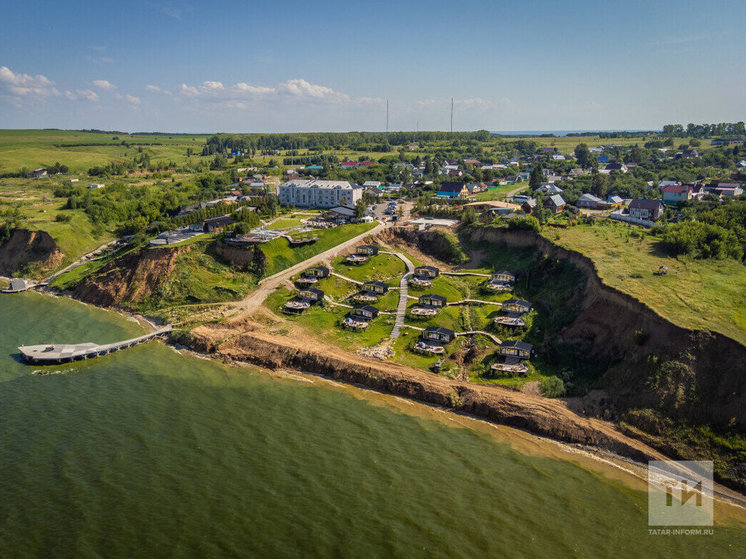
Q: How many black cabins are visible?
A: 11